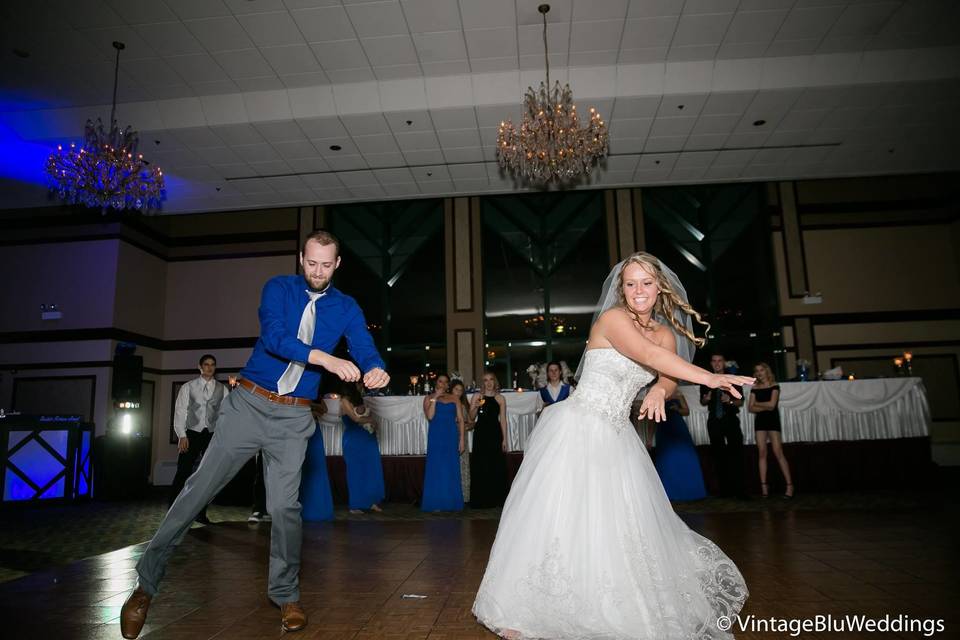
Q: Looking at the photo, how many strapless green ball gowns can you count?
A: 0